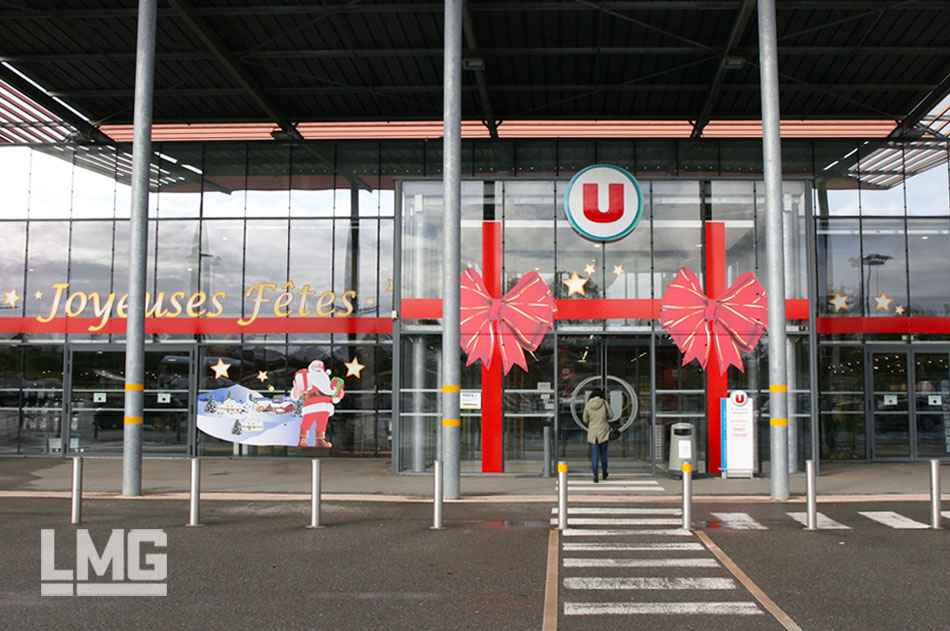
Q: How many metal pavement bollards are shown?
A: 8